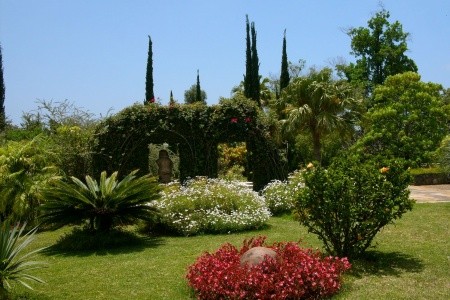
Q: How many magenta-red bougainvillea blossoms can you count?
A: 3